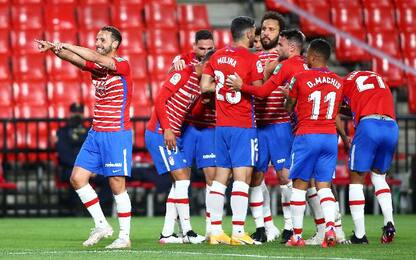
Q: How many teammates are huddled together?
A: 8